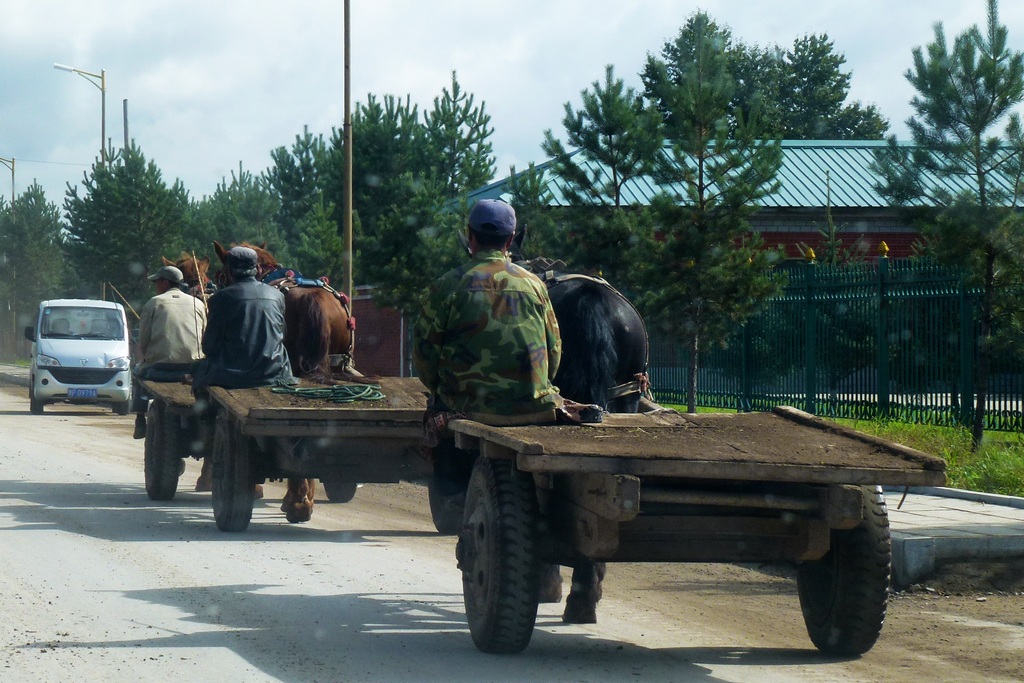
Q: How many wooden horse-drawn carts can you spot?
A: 3